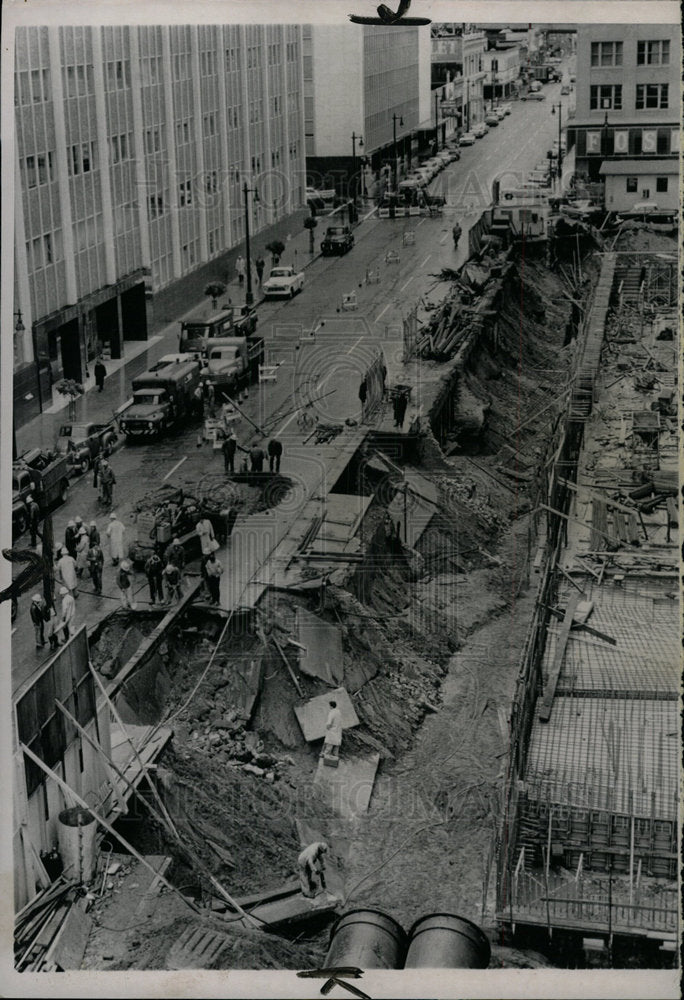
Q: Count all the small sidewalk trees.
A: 4